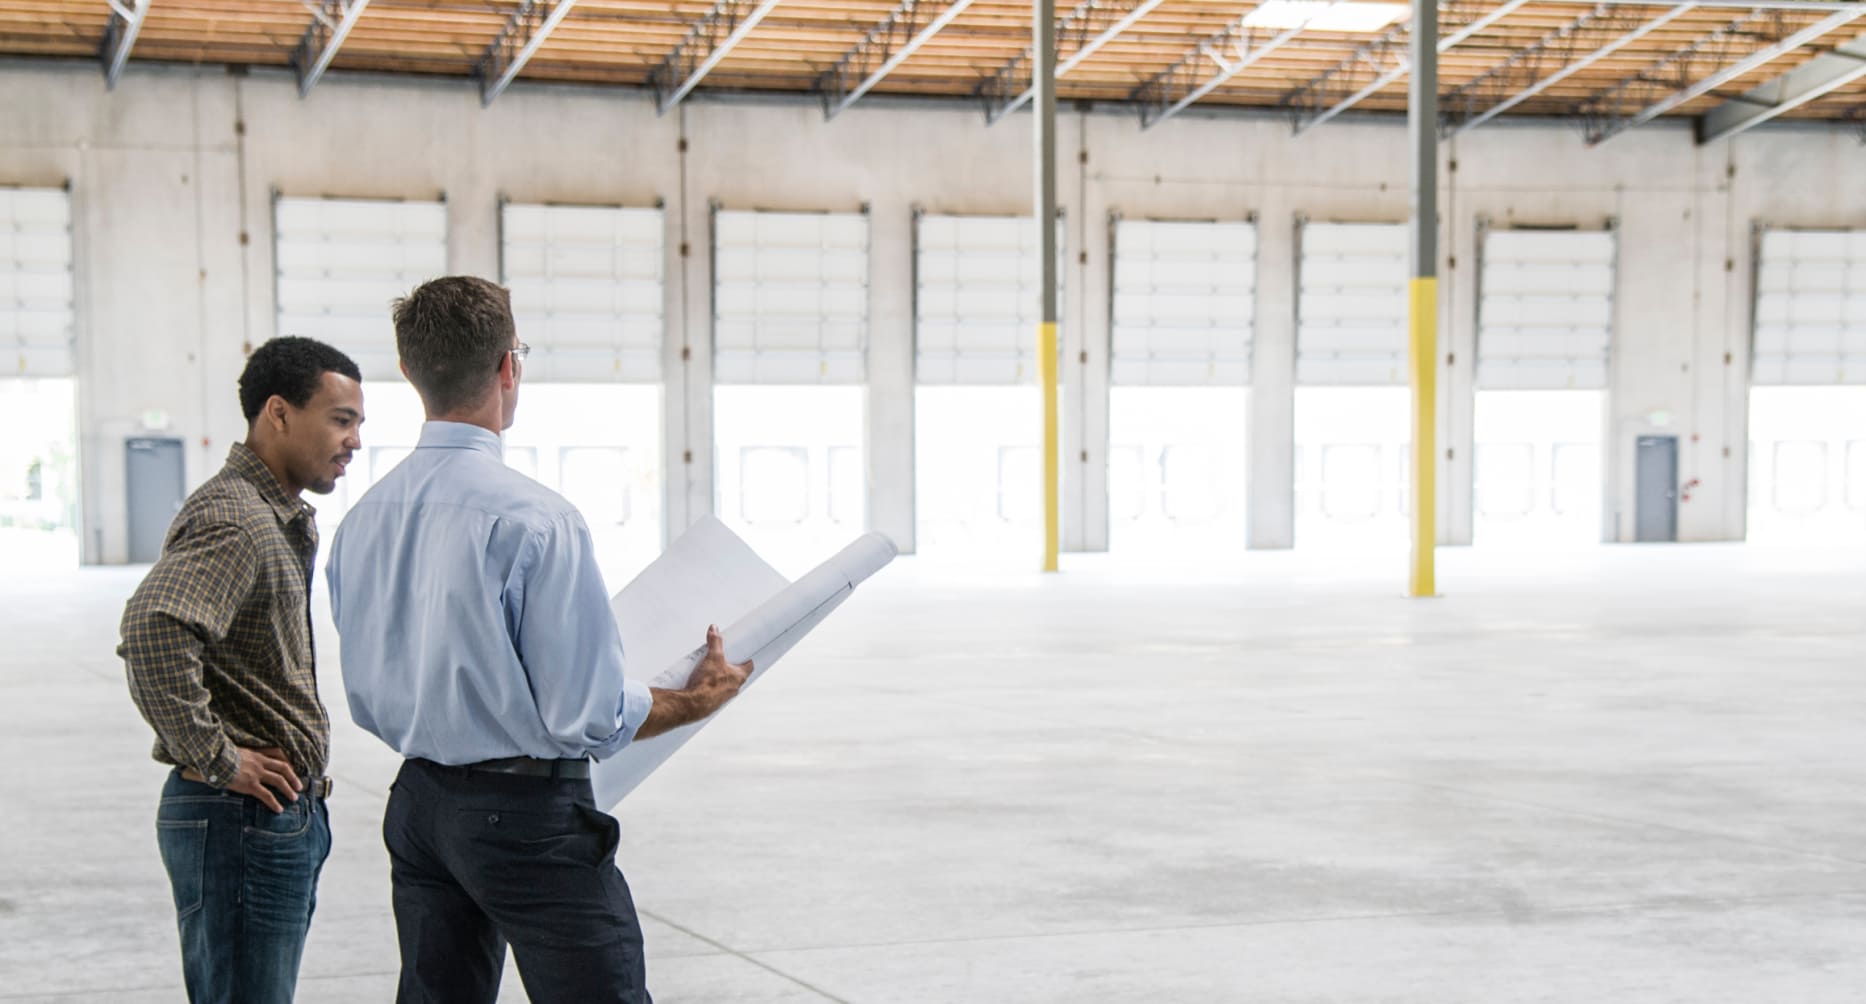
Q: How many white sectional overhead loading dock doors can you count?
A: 9